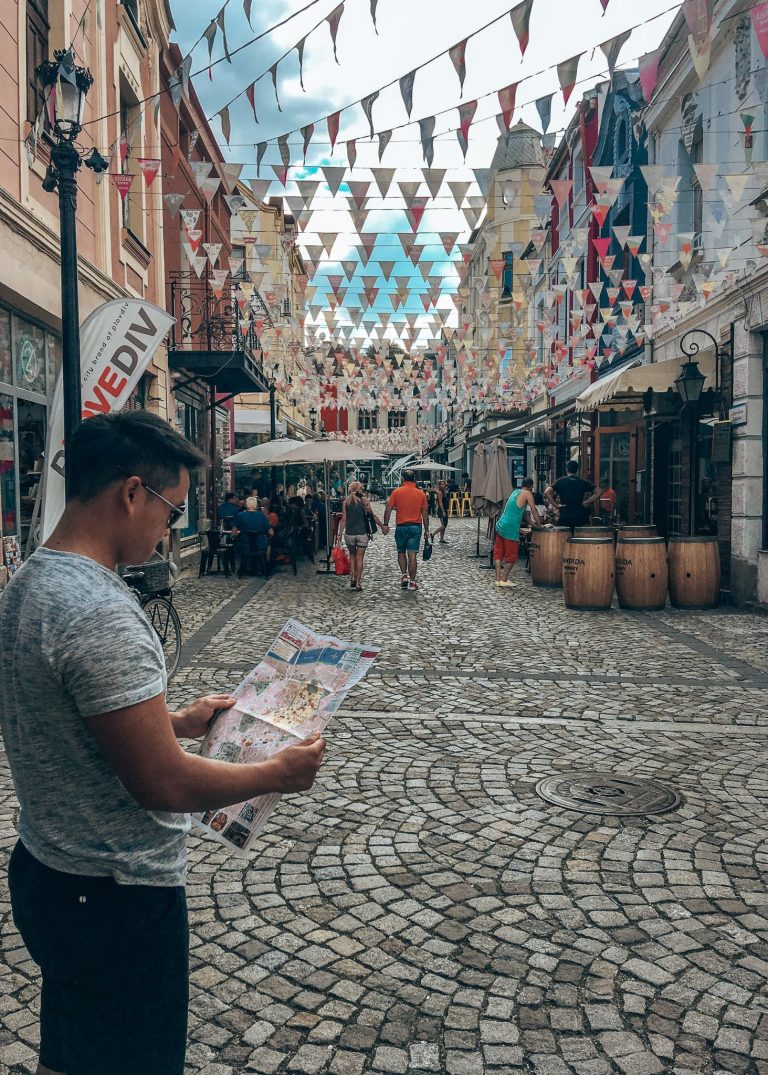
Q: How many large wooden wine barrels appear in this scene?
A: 6